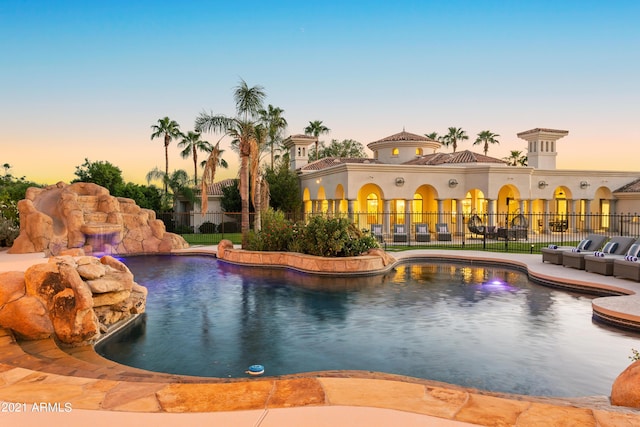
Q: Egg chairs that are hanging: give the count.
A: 2